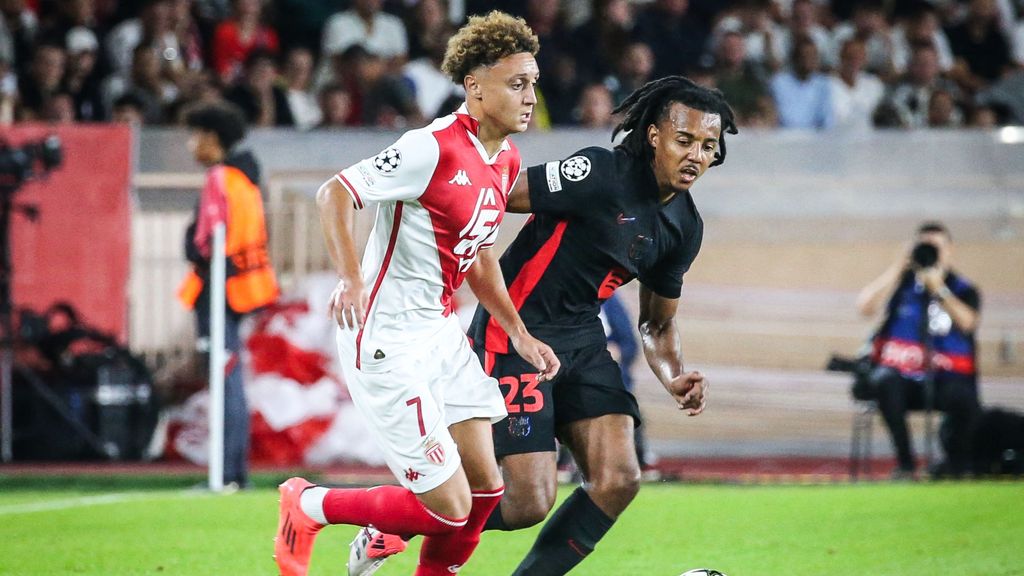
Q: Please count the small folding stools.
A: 1